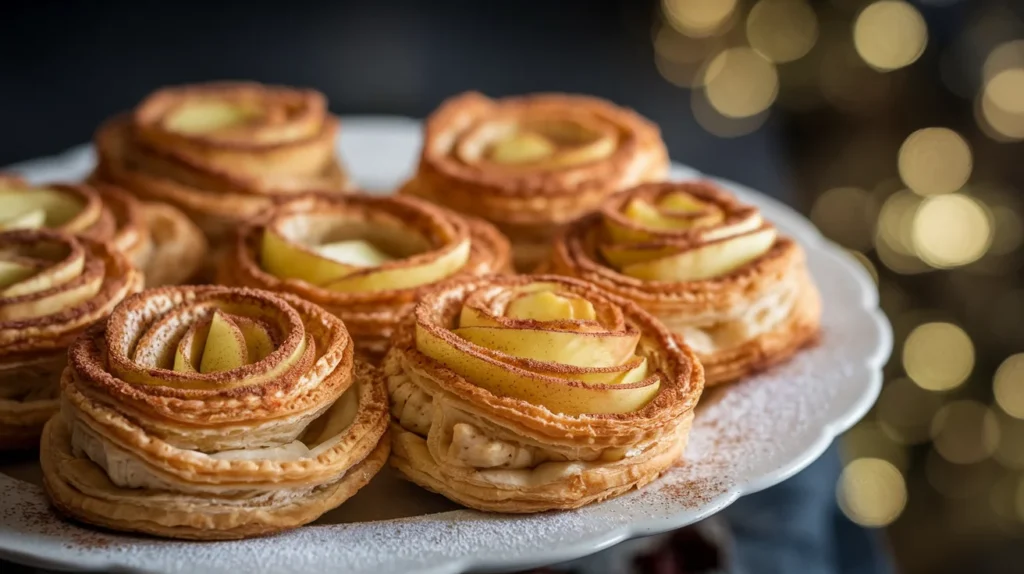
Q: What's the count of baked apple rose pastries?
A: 8